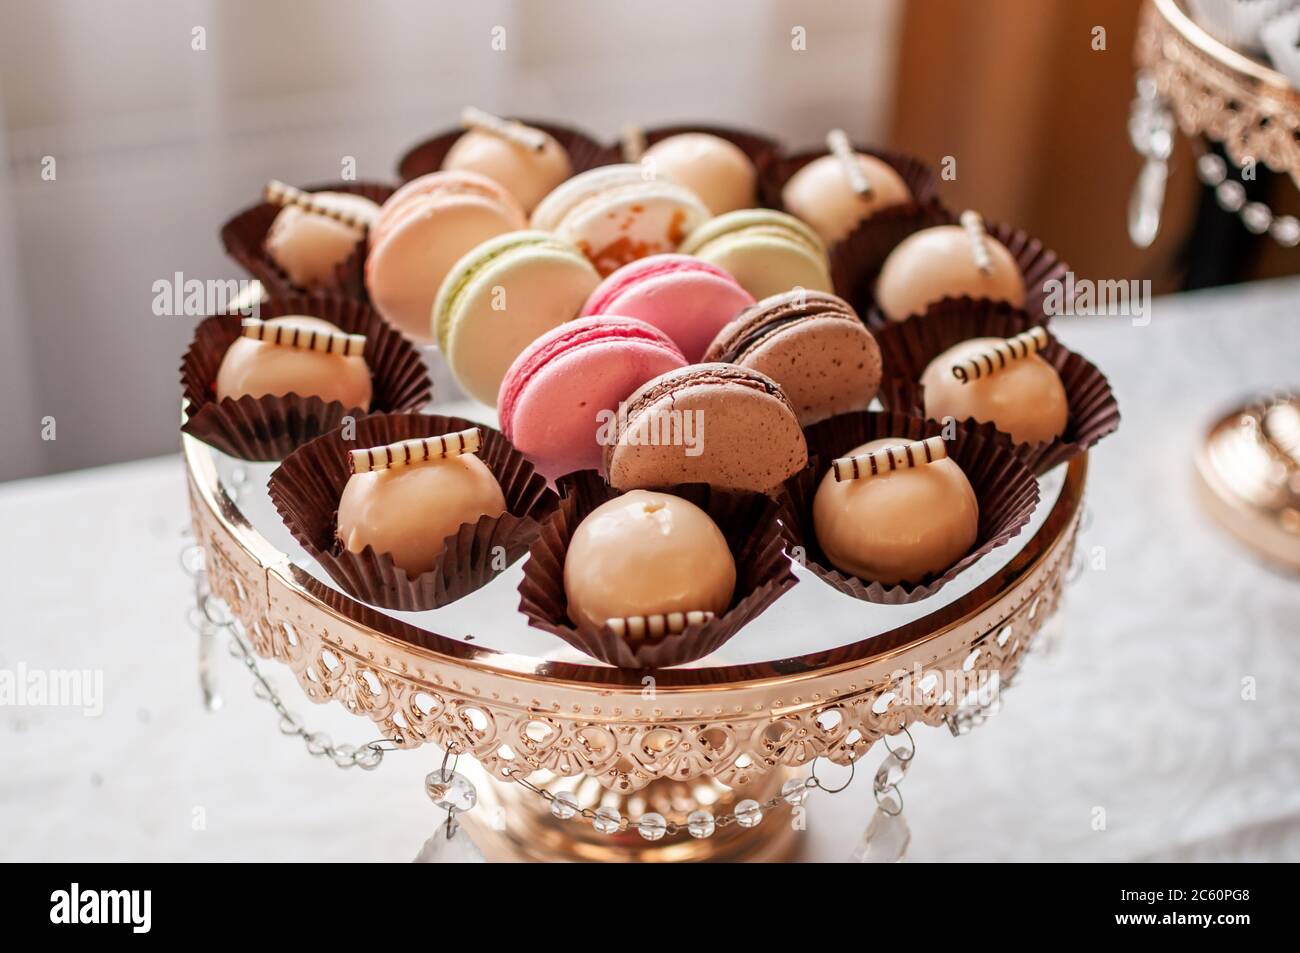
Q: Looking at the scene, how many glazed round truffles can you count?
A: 10